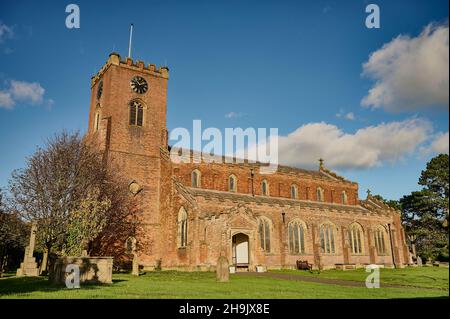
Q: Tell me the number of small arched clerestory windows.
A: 6